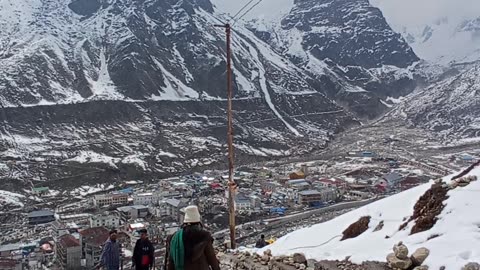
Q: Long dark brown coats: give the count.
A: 1